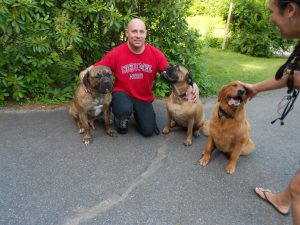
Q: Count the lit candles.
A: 0